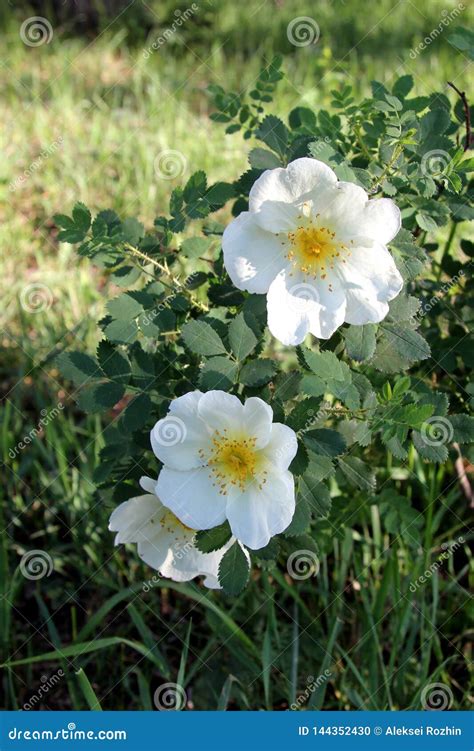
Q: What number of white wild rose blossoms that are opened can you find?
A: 3